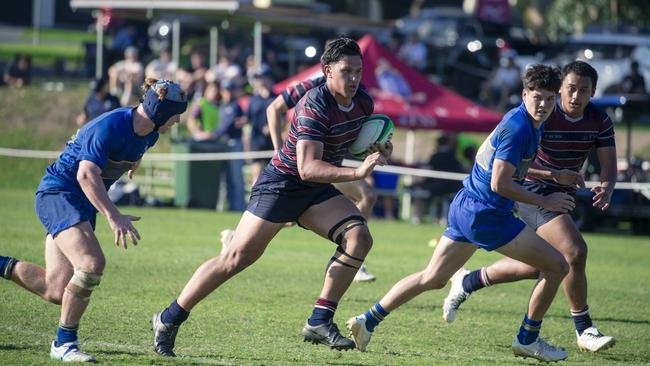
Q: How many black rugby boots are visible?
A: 2